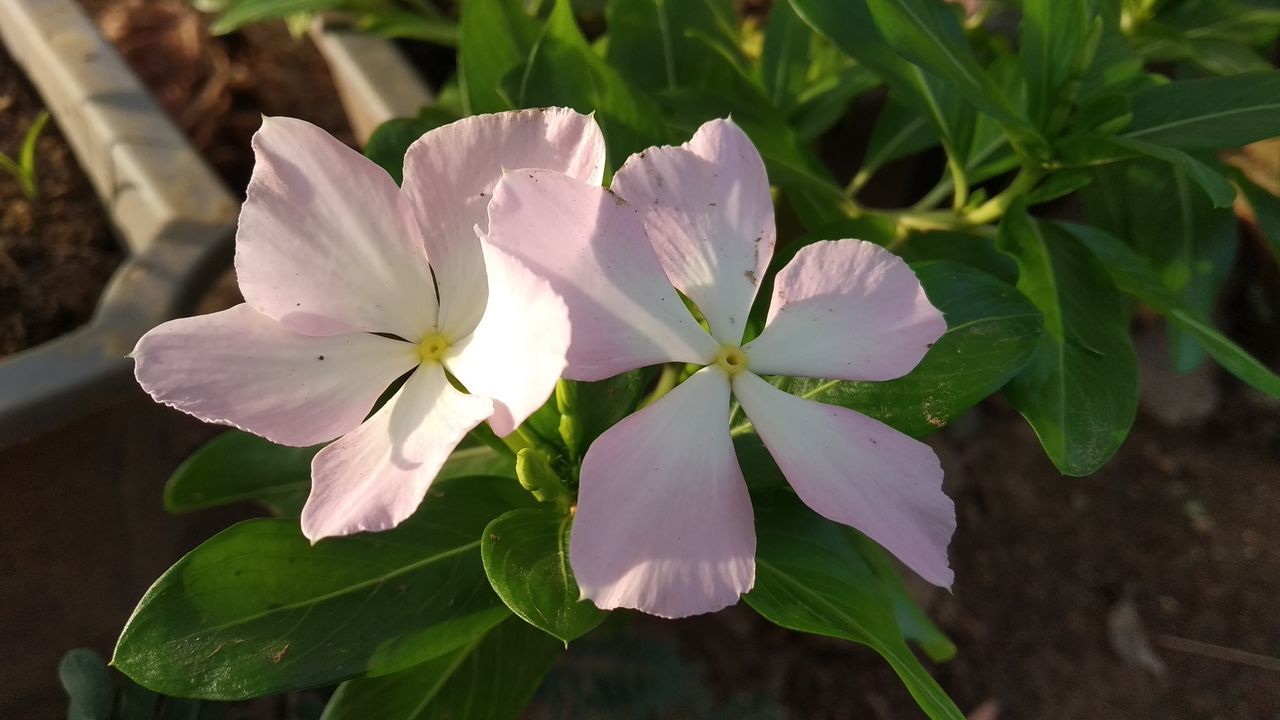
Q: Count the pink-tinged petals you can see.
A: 10